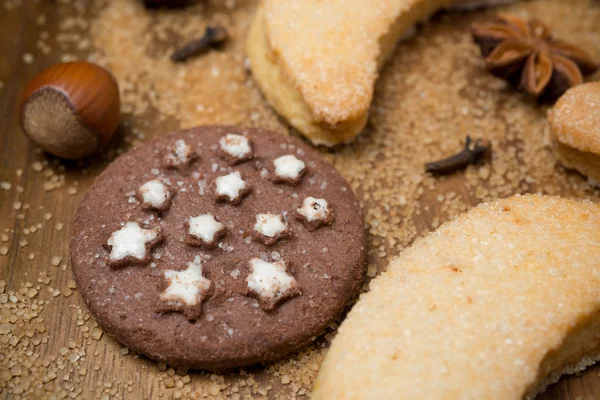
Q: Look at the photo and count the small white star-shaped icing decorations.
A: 11